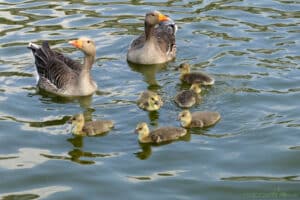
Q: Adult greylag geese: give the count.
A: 2